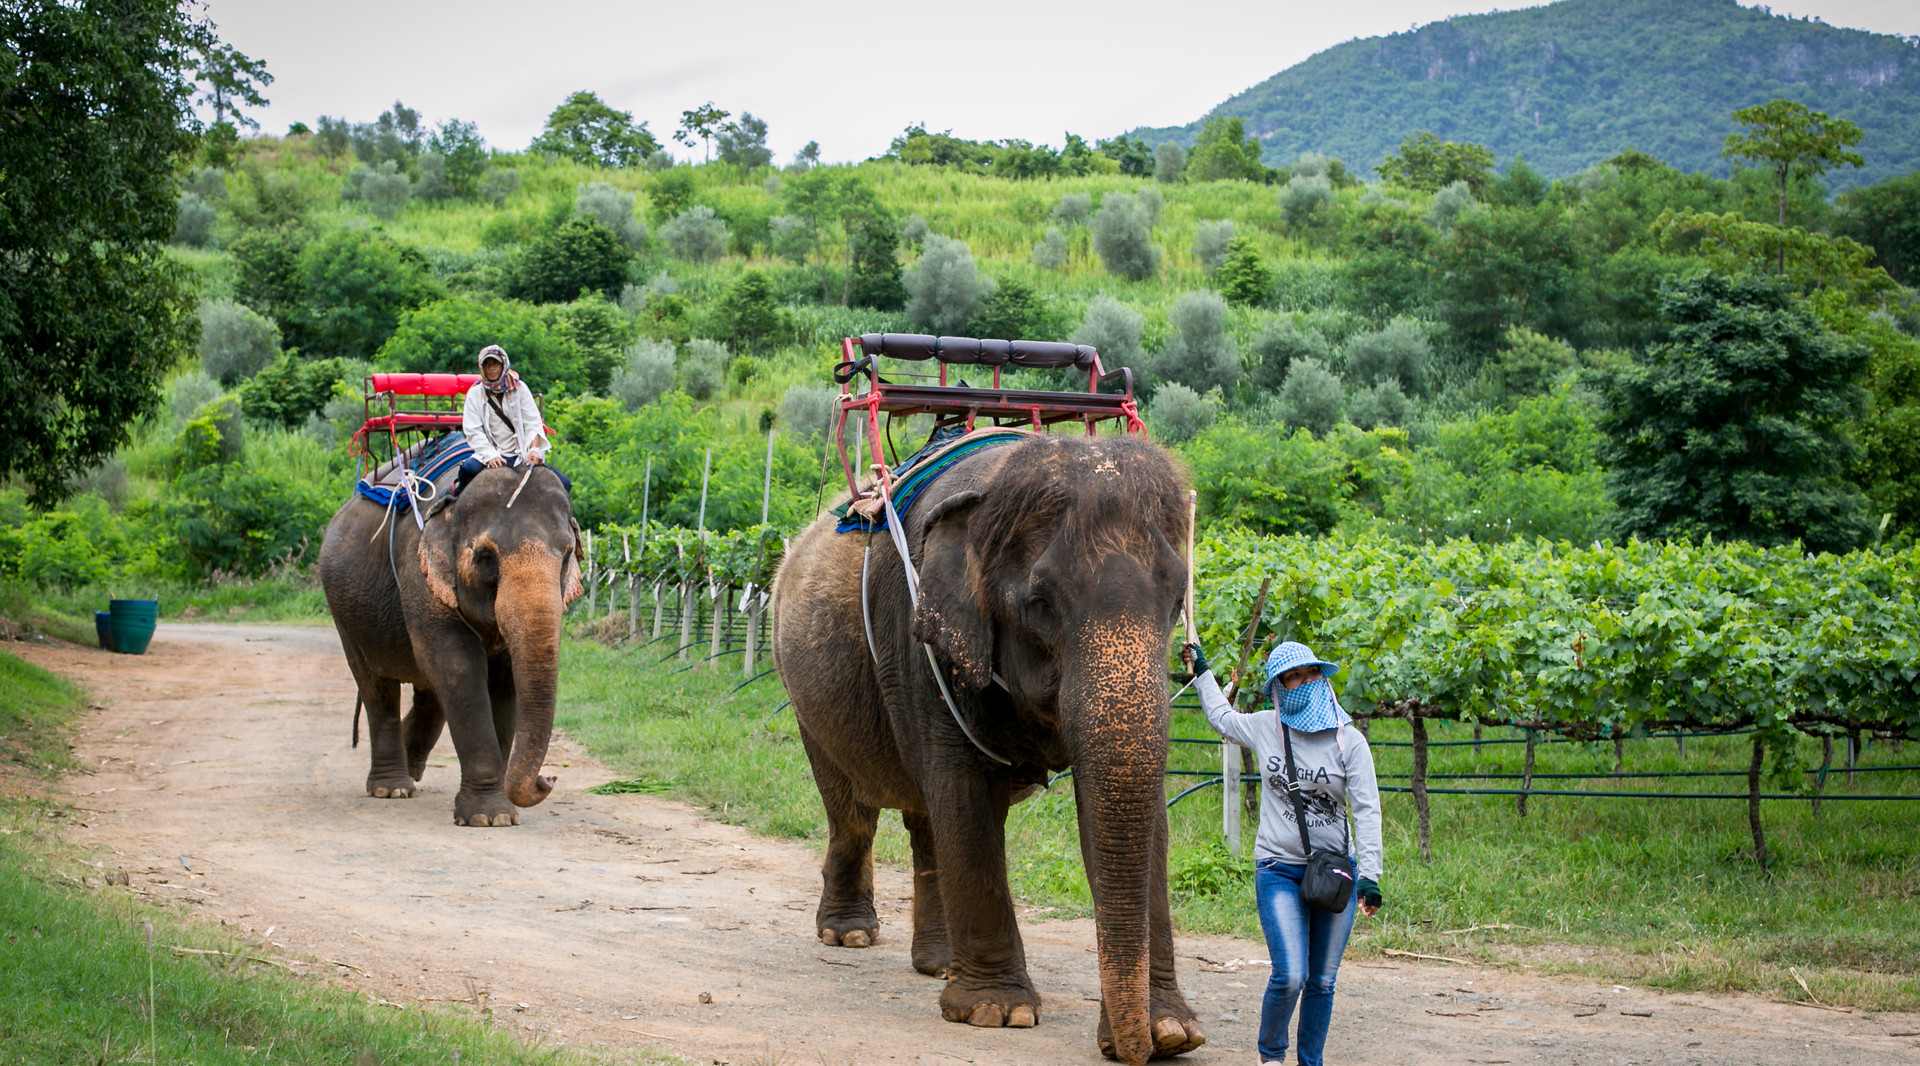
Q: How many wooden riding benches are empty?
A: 2